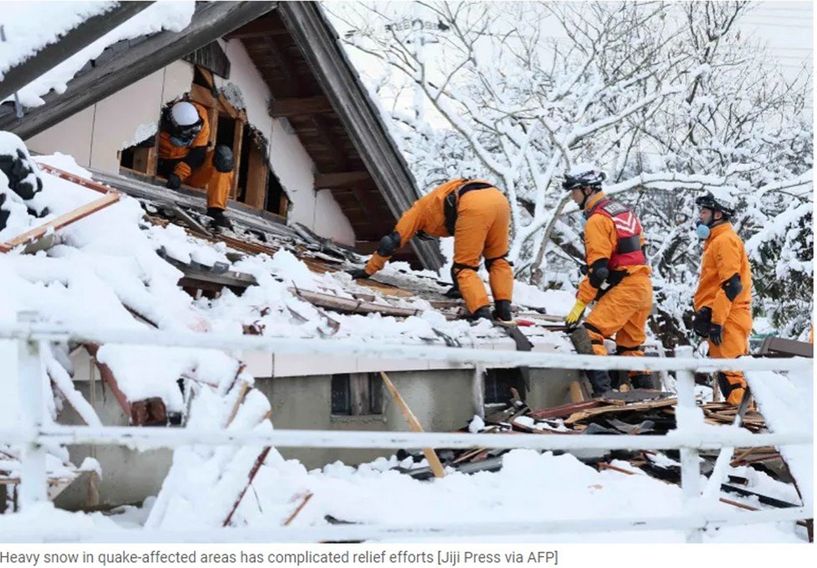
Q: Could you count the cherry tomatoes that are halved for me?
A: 0